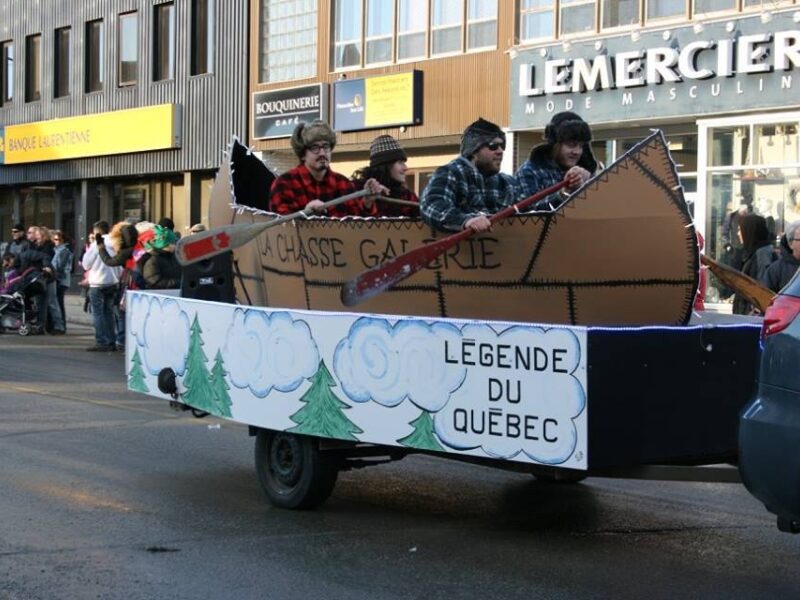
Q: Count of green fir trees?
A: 5